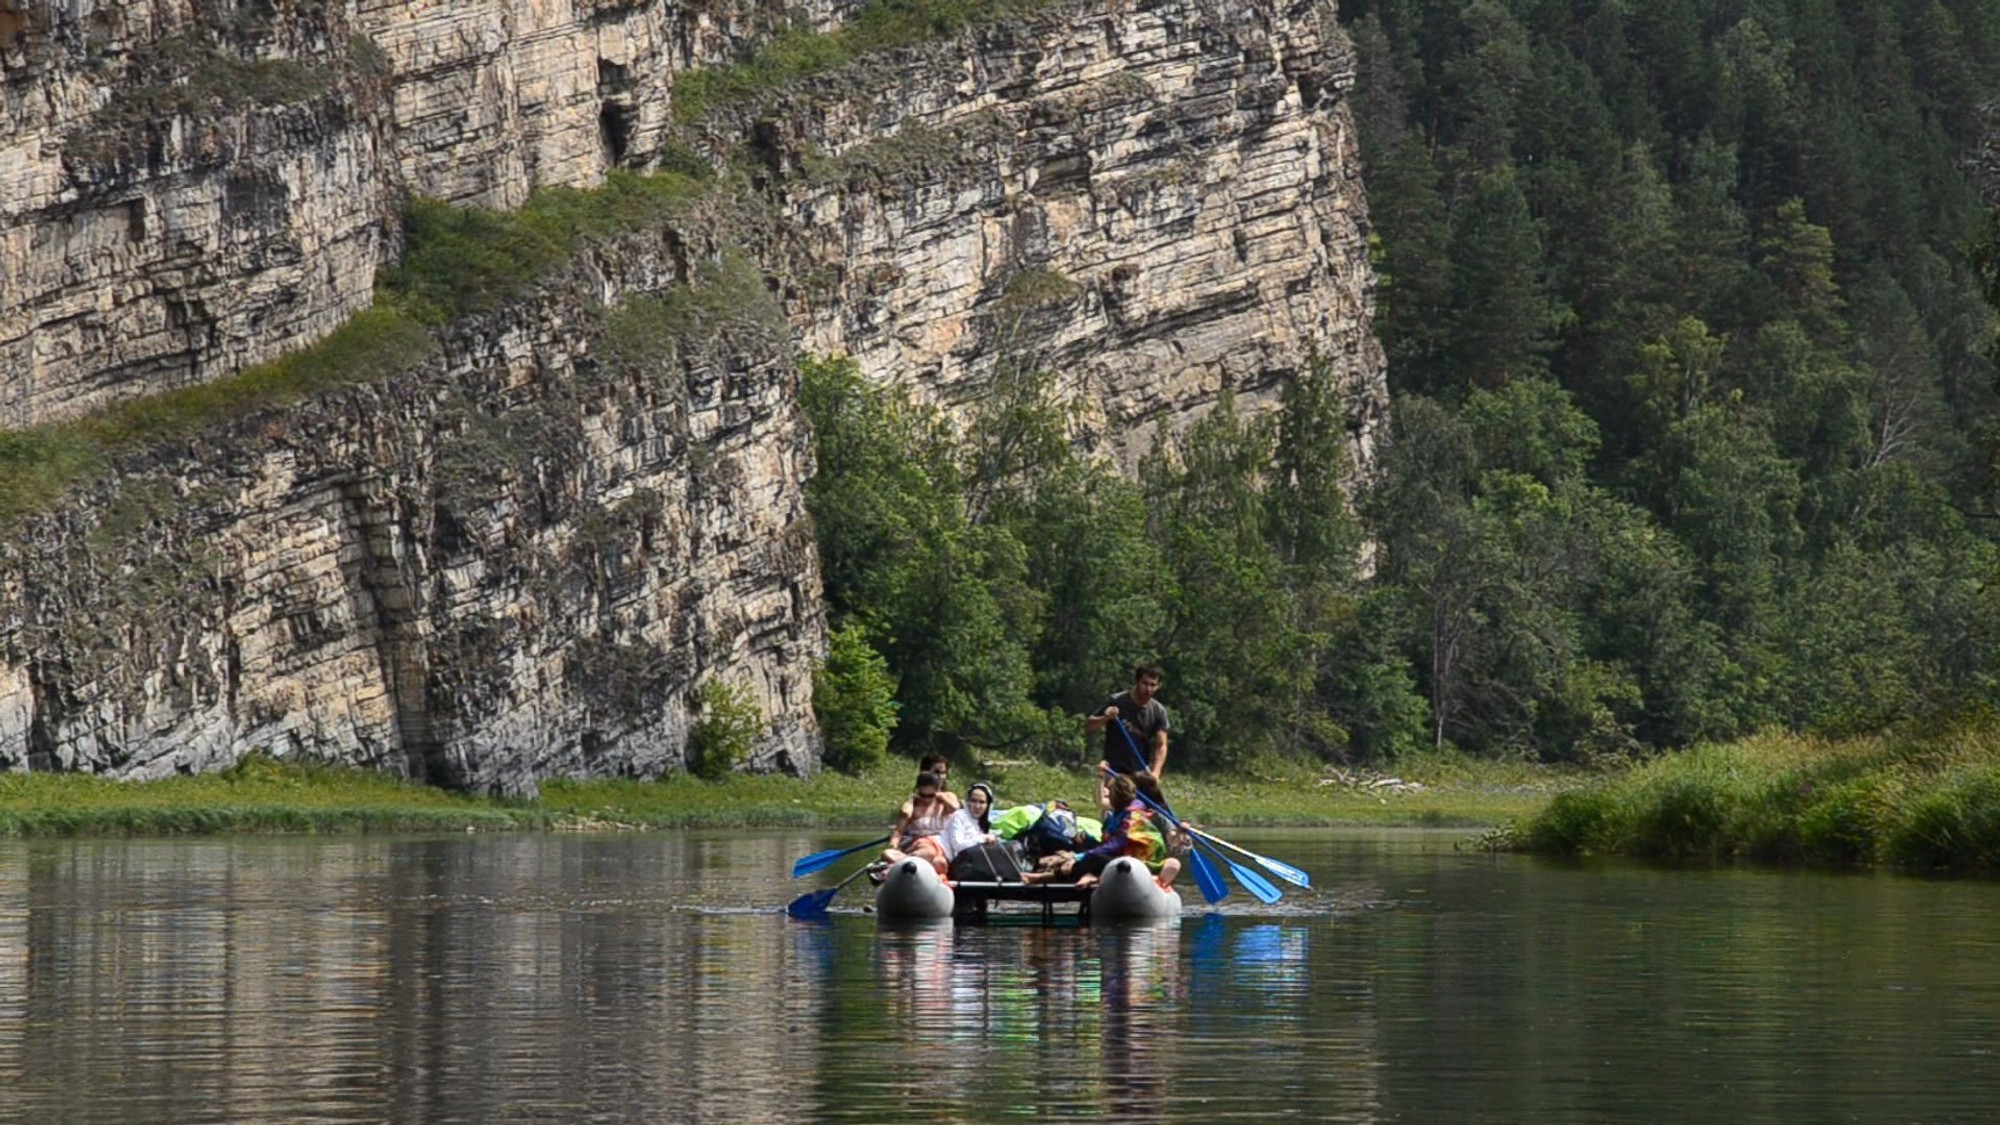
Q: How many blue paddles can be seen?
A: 5